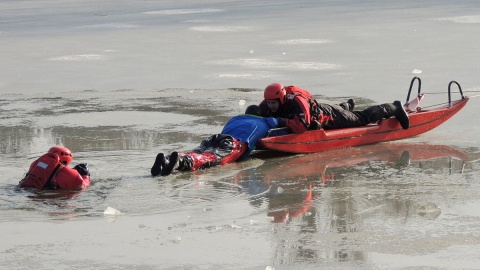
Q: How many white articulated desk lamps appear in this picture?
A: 0